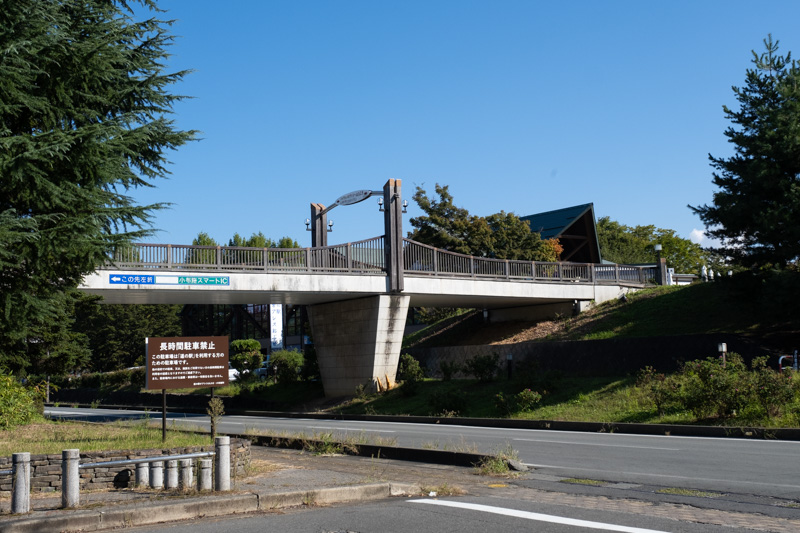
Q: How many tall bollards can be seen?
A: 3